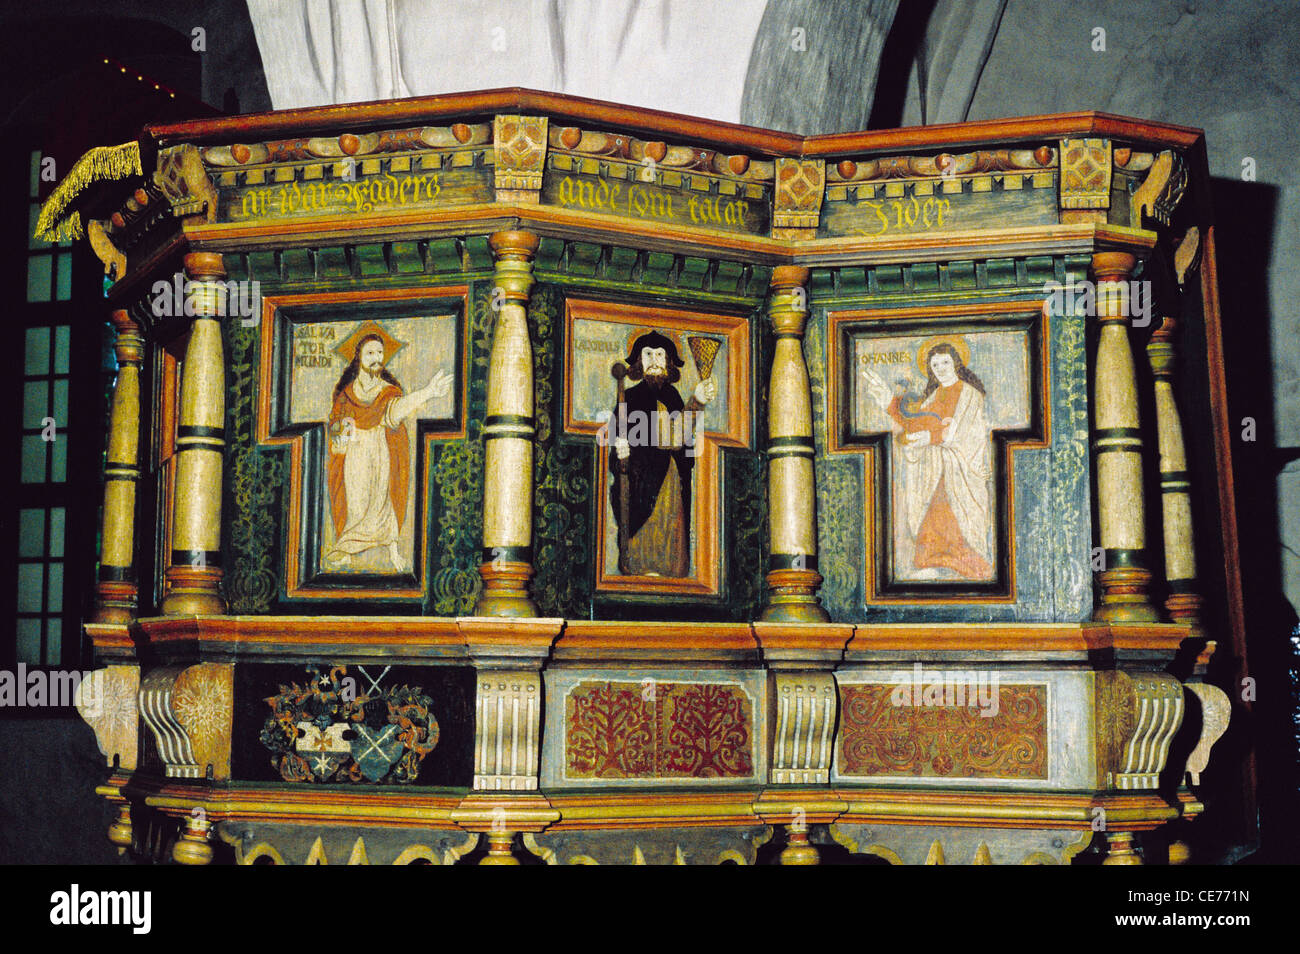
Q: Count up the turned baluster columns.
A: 6